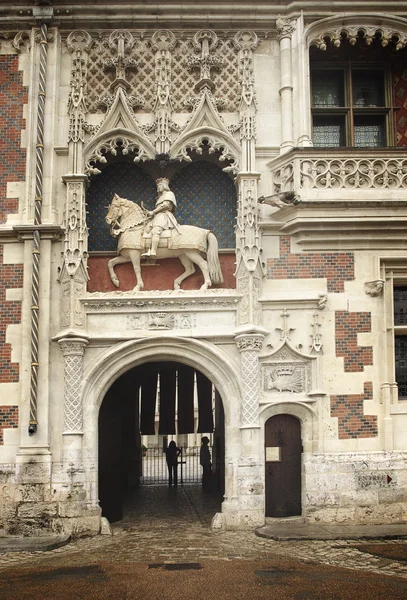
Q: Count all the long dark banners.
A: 4